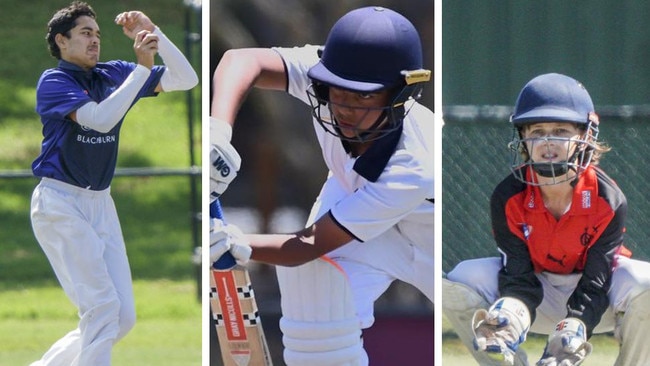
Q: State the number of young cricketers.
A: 3